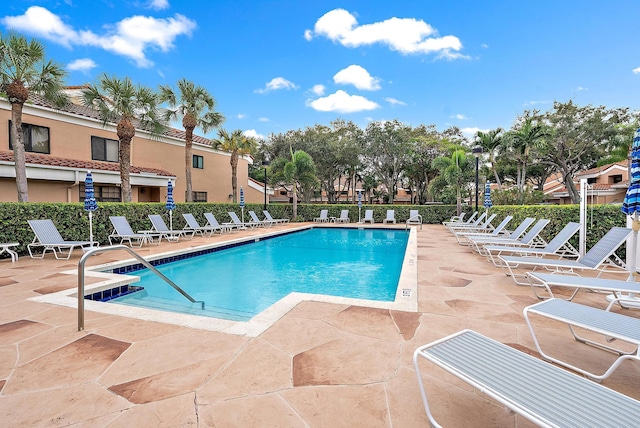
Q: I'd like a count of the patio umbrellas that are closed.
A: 6